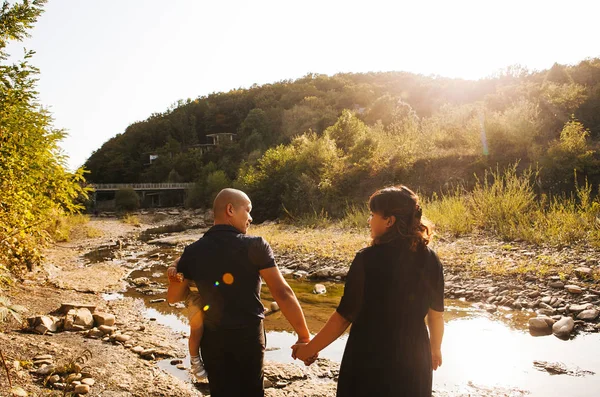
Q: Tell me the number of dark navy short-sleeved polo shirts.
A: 1